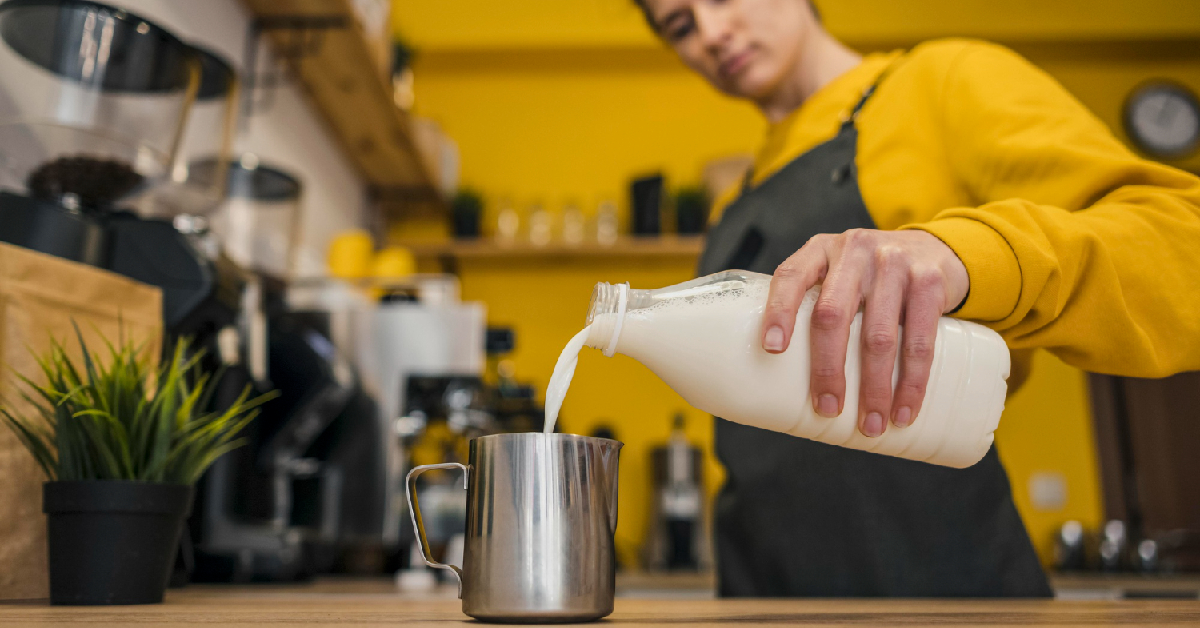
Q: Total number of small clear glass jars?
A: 4